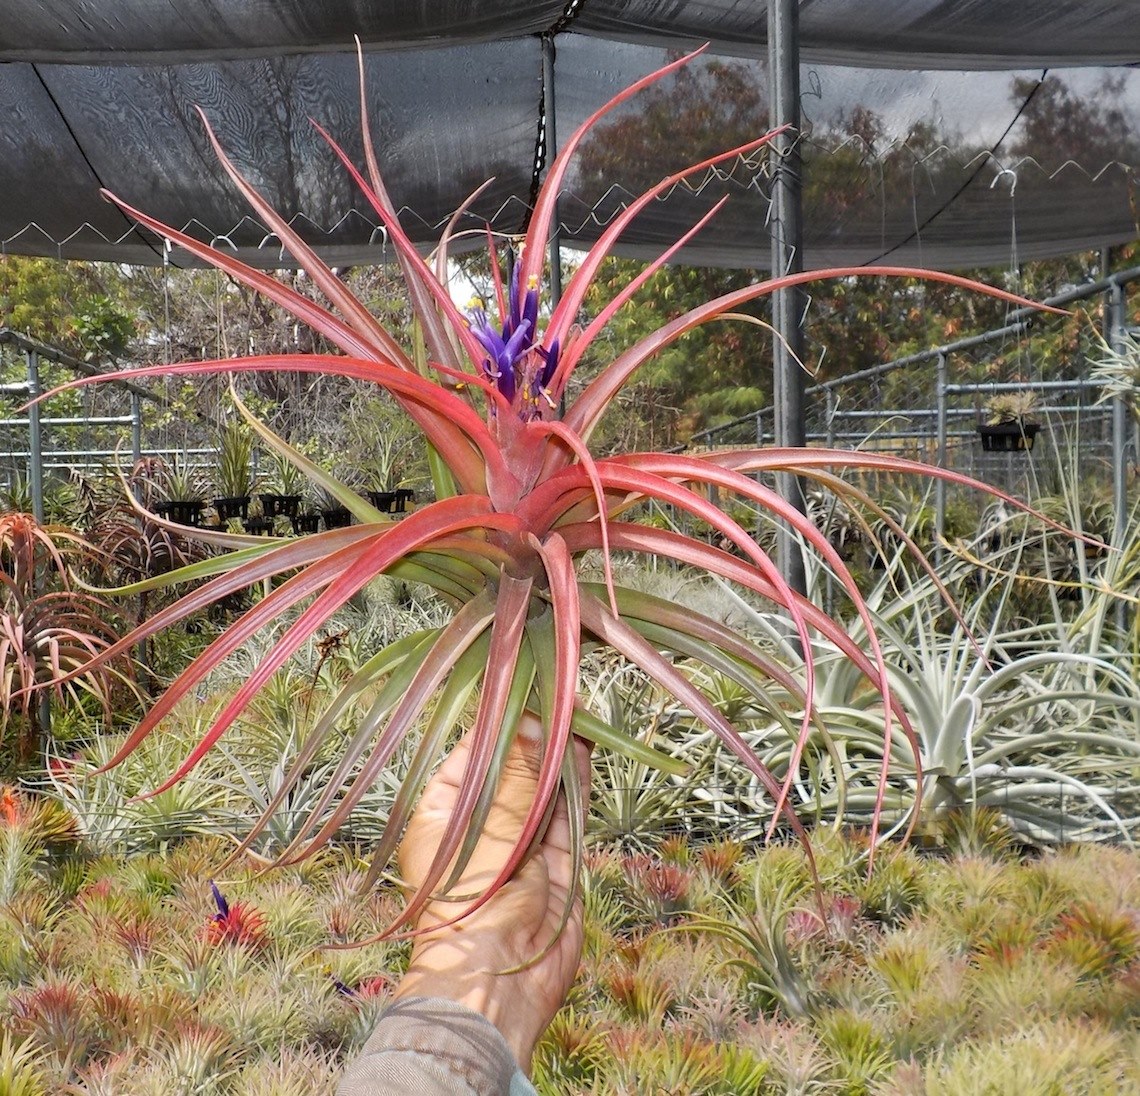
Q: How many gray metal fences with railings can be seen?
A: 2